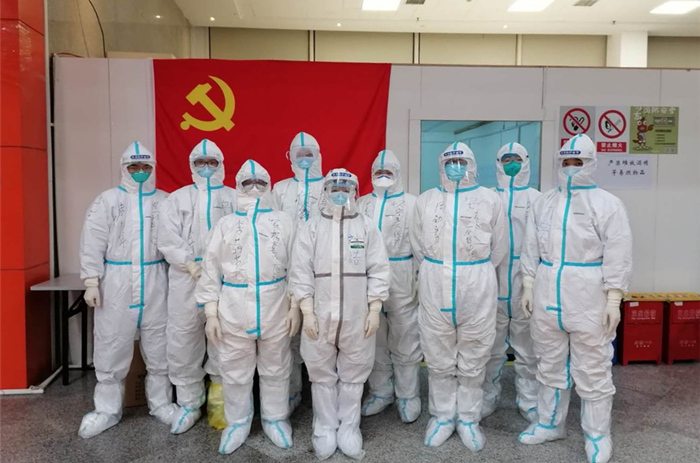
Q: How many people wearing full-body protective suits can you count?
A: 9